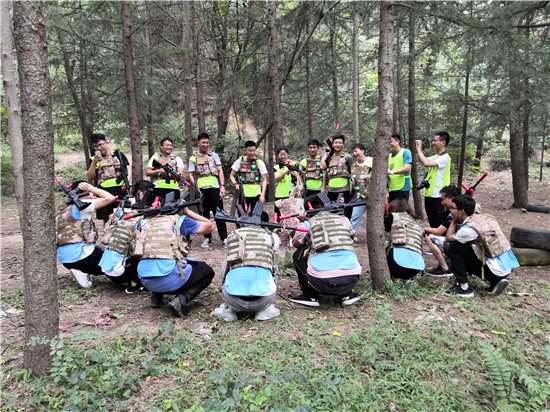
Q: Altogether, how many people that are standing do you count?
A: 10